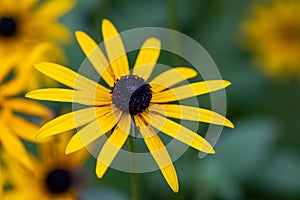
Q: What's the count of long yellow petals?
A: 13